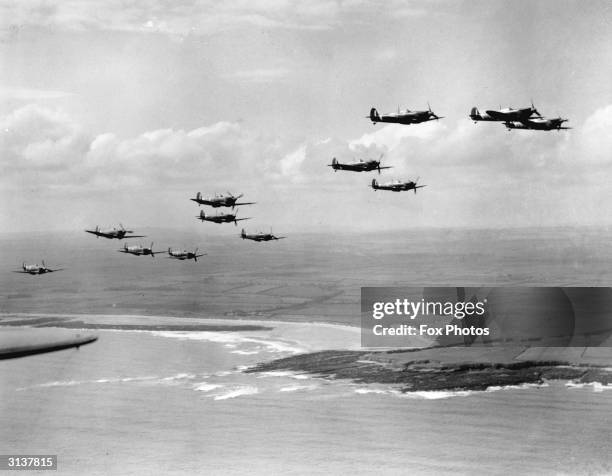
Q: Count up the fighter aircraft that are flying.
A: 12